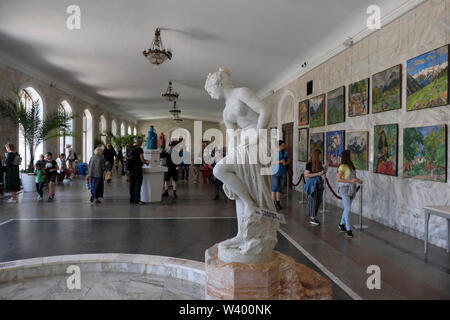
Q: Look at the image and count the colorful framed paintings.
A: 12